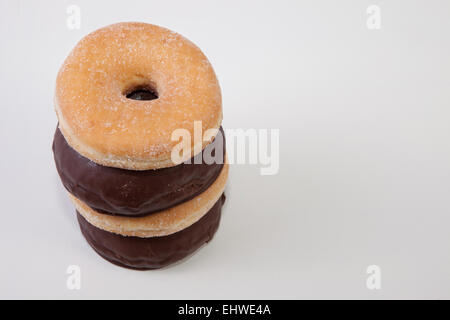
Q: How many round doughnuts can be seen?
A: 4